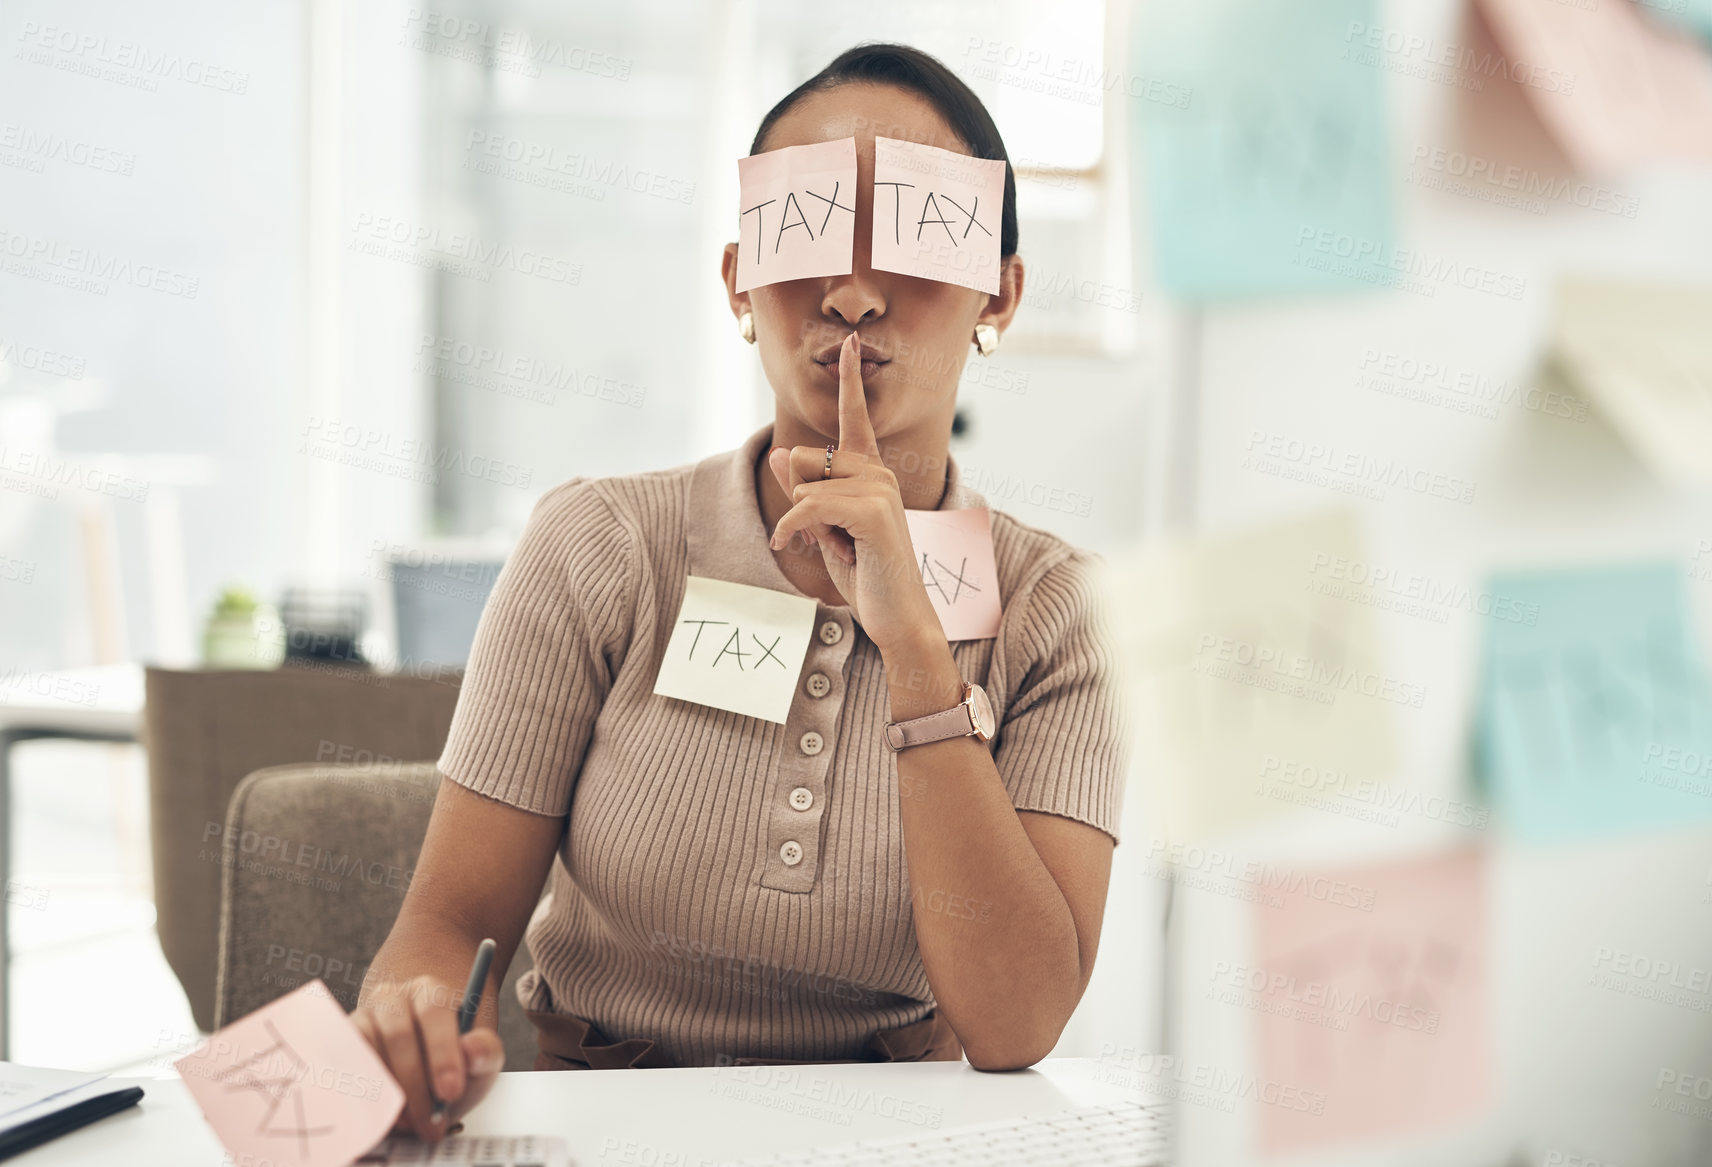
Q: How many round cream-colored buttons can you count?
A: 5